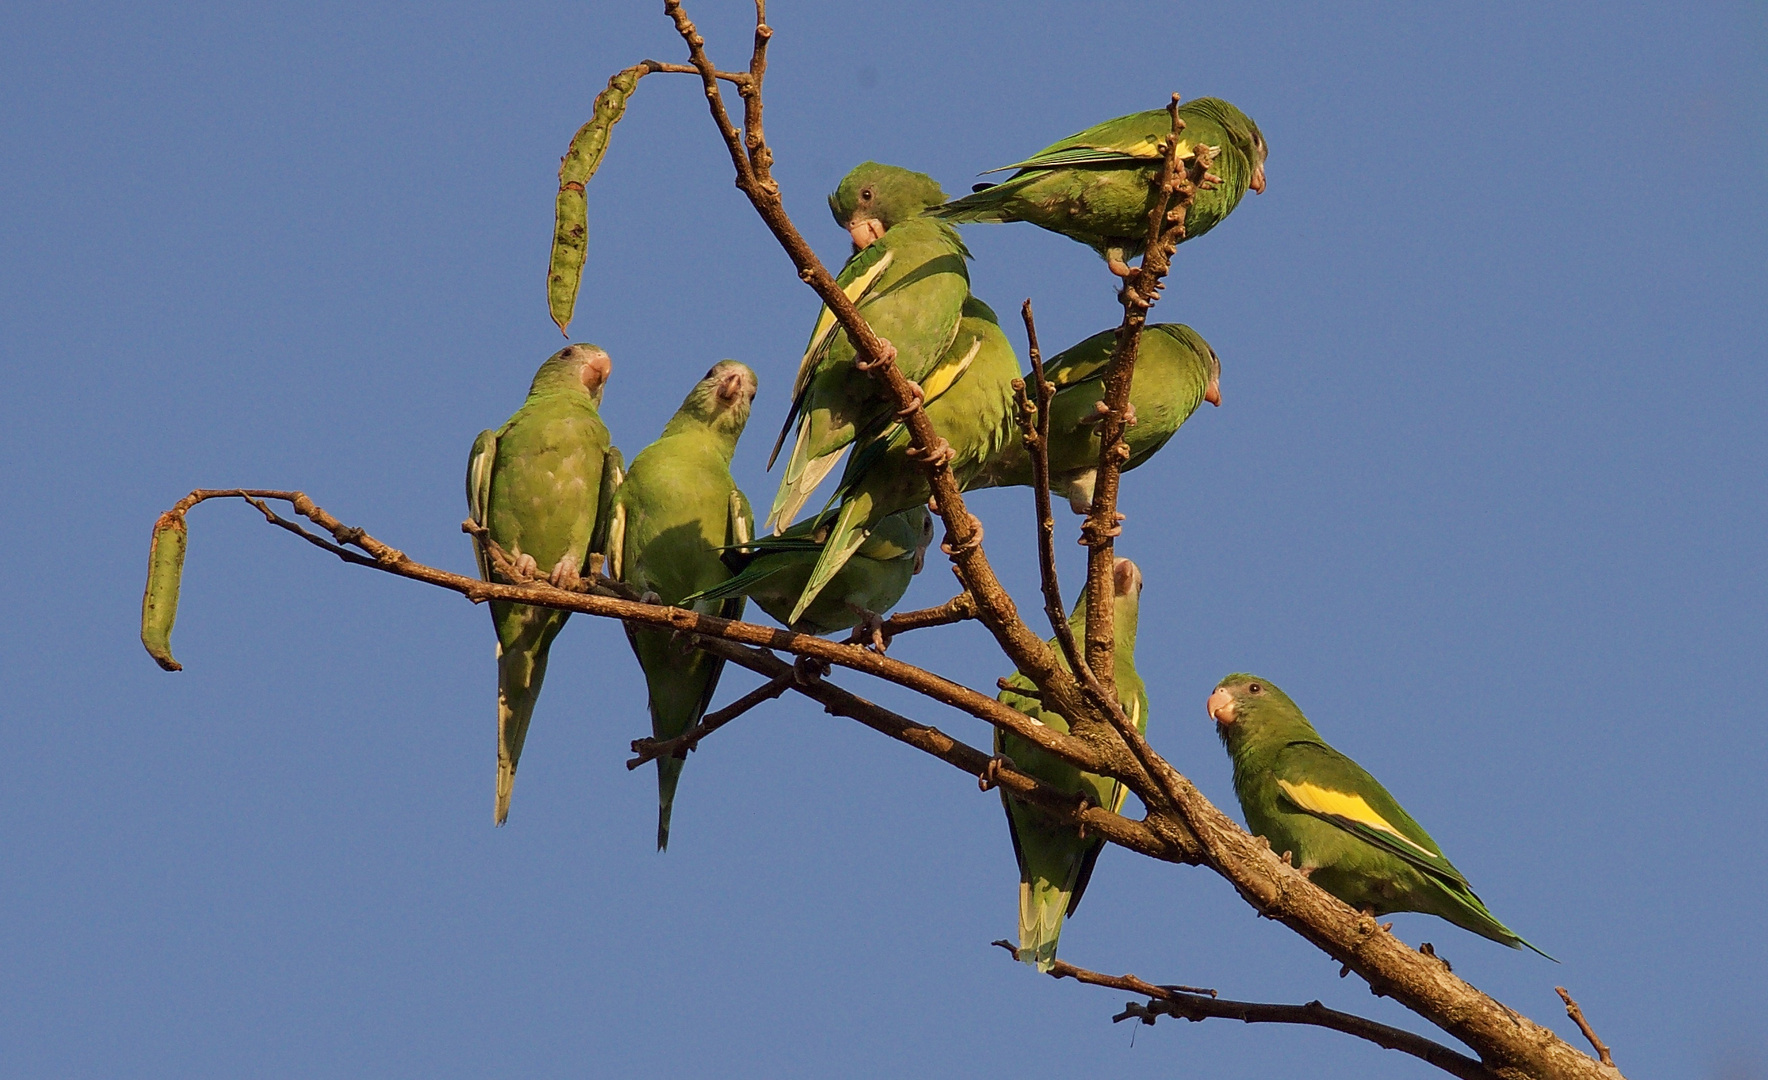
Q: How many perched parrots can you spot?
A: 9